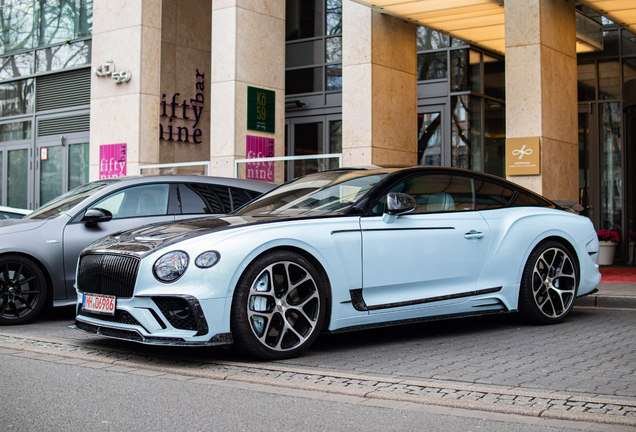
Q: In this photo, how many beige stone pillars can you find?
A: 4